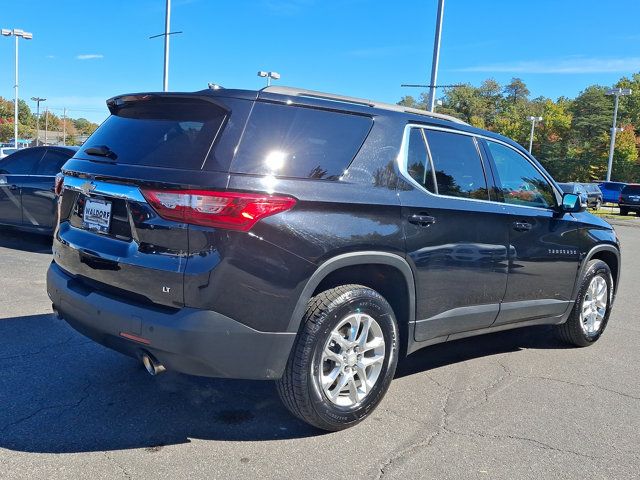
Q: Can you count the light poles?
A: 7